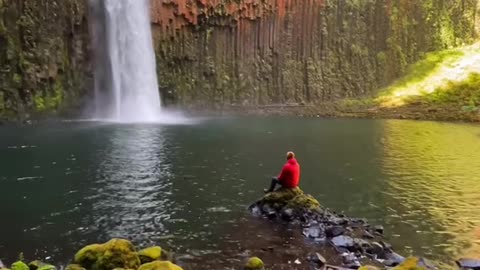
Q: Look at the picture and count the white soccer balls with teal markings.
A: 0